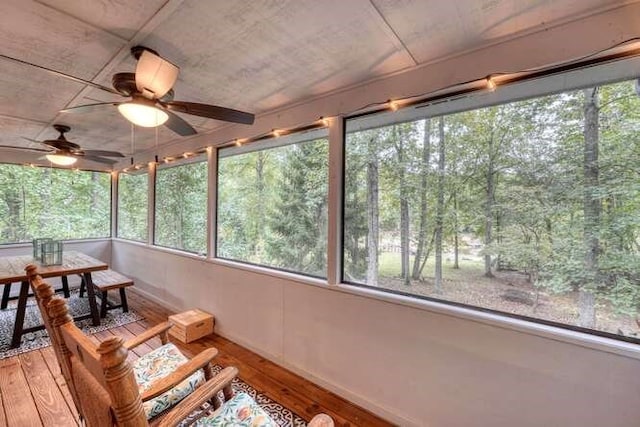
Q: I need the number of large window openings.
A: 5